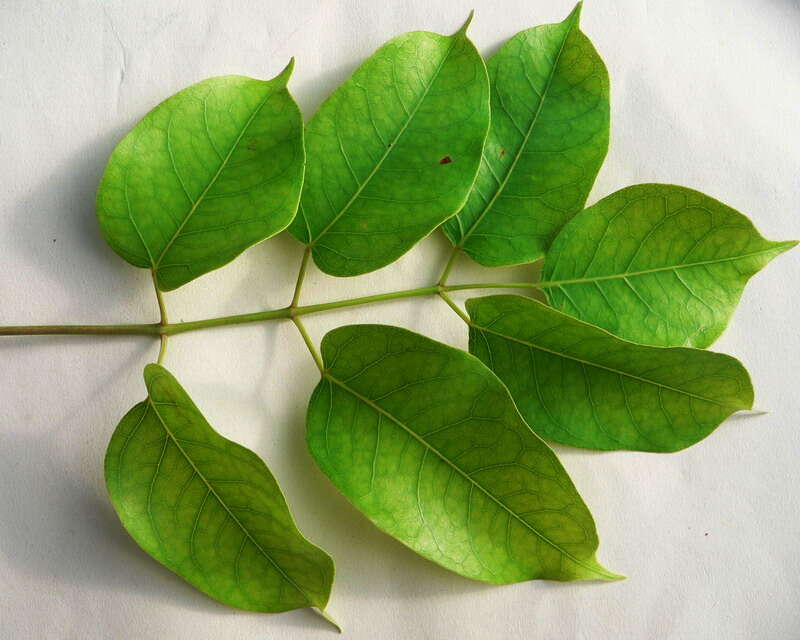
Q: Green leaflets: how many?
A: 7